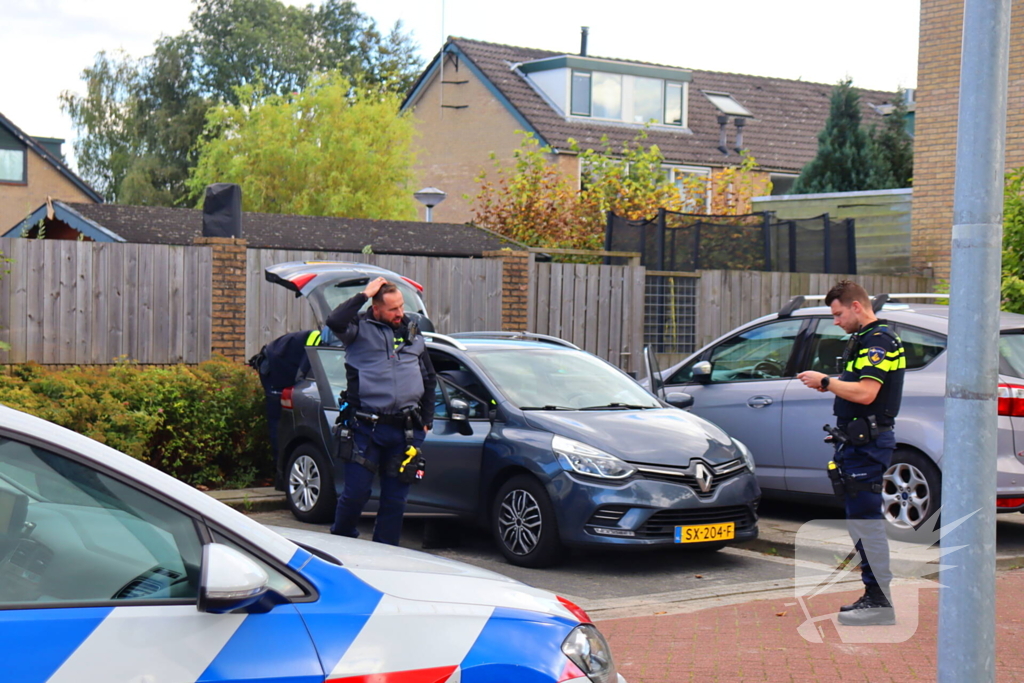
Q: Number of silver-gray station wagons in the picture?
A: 1